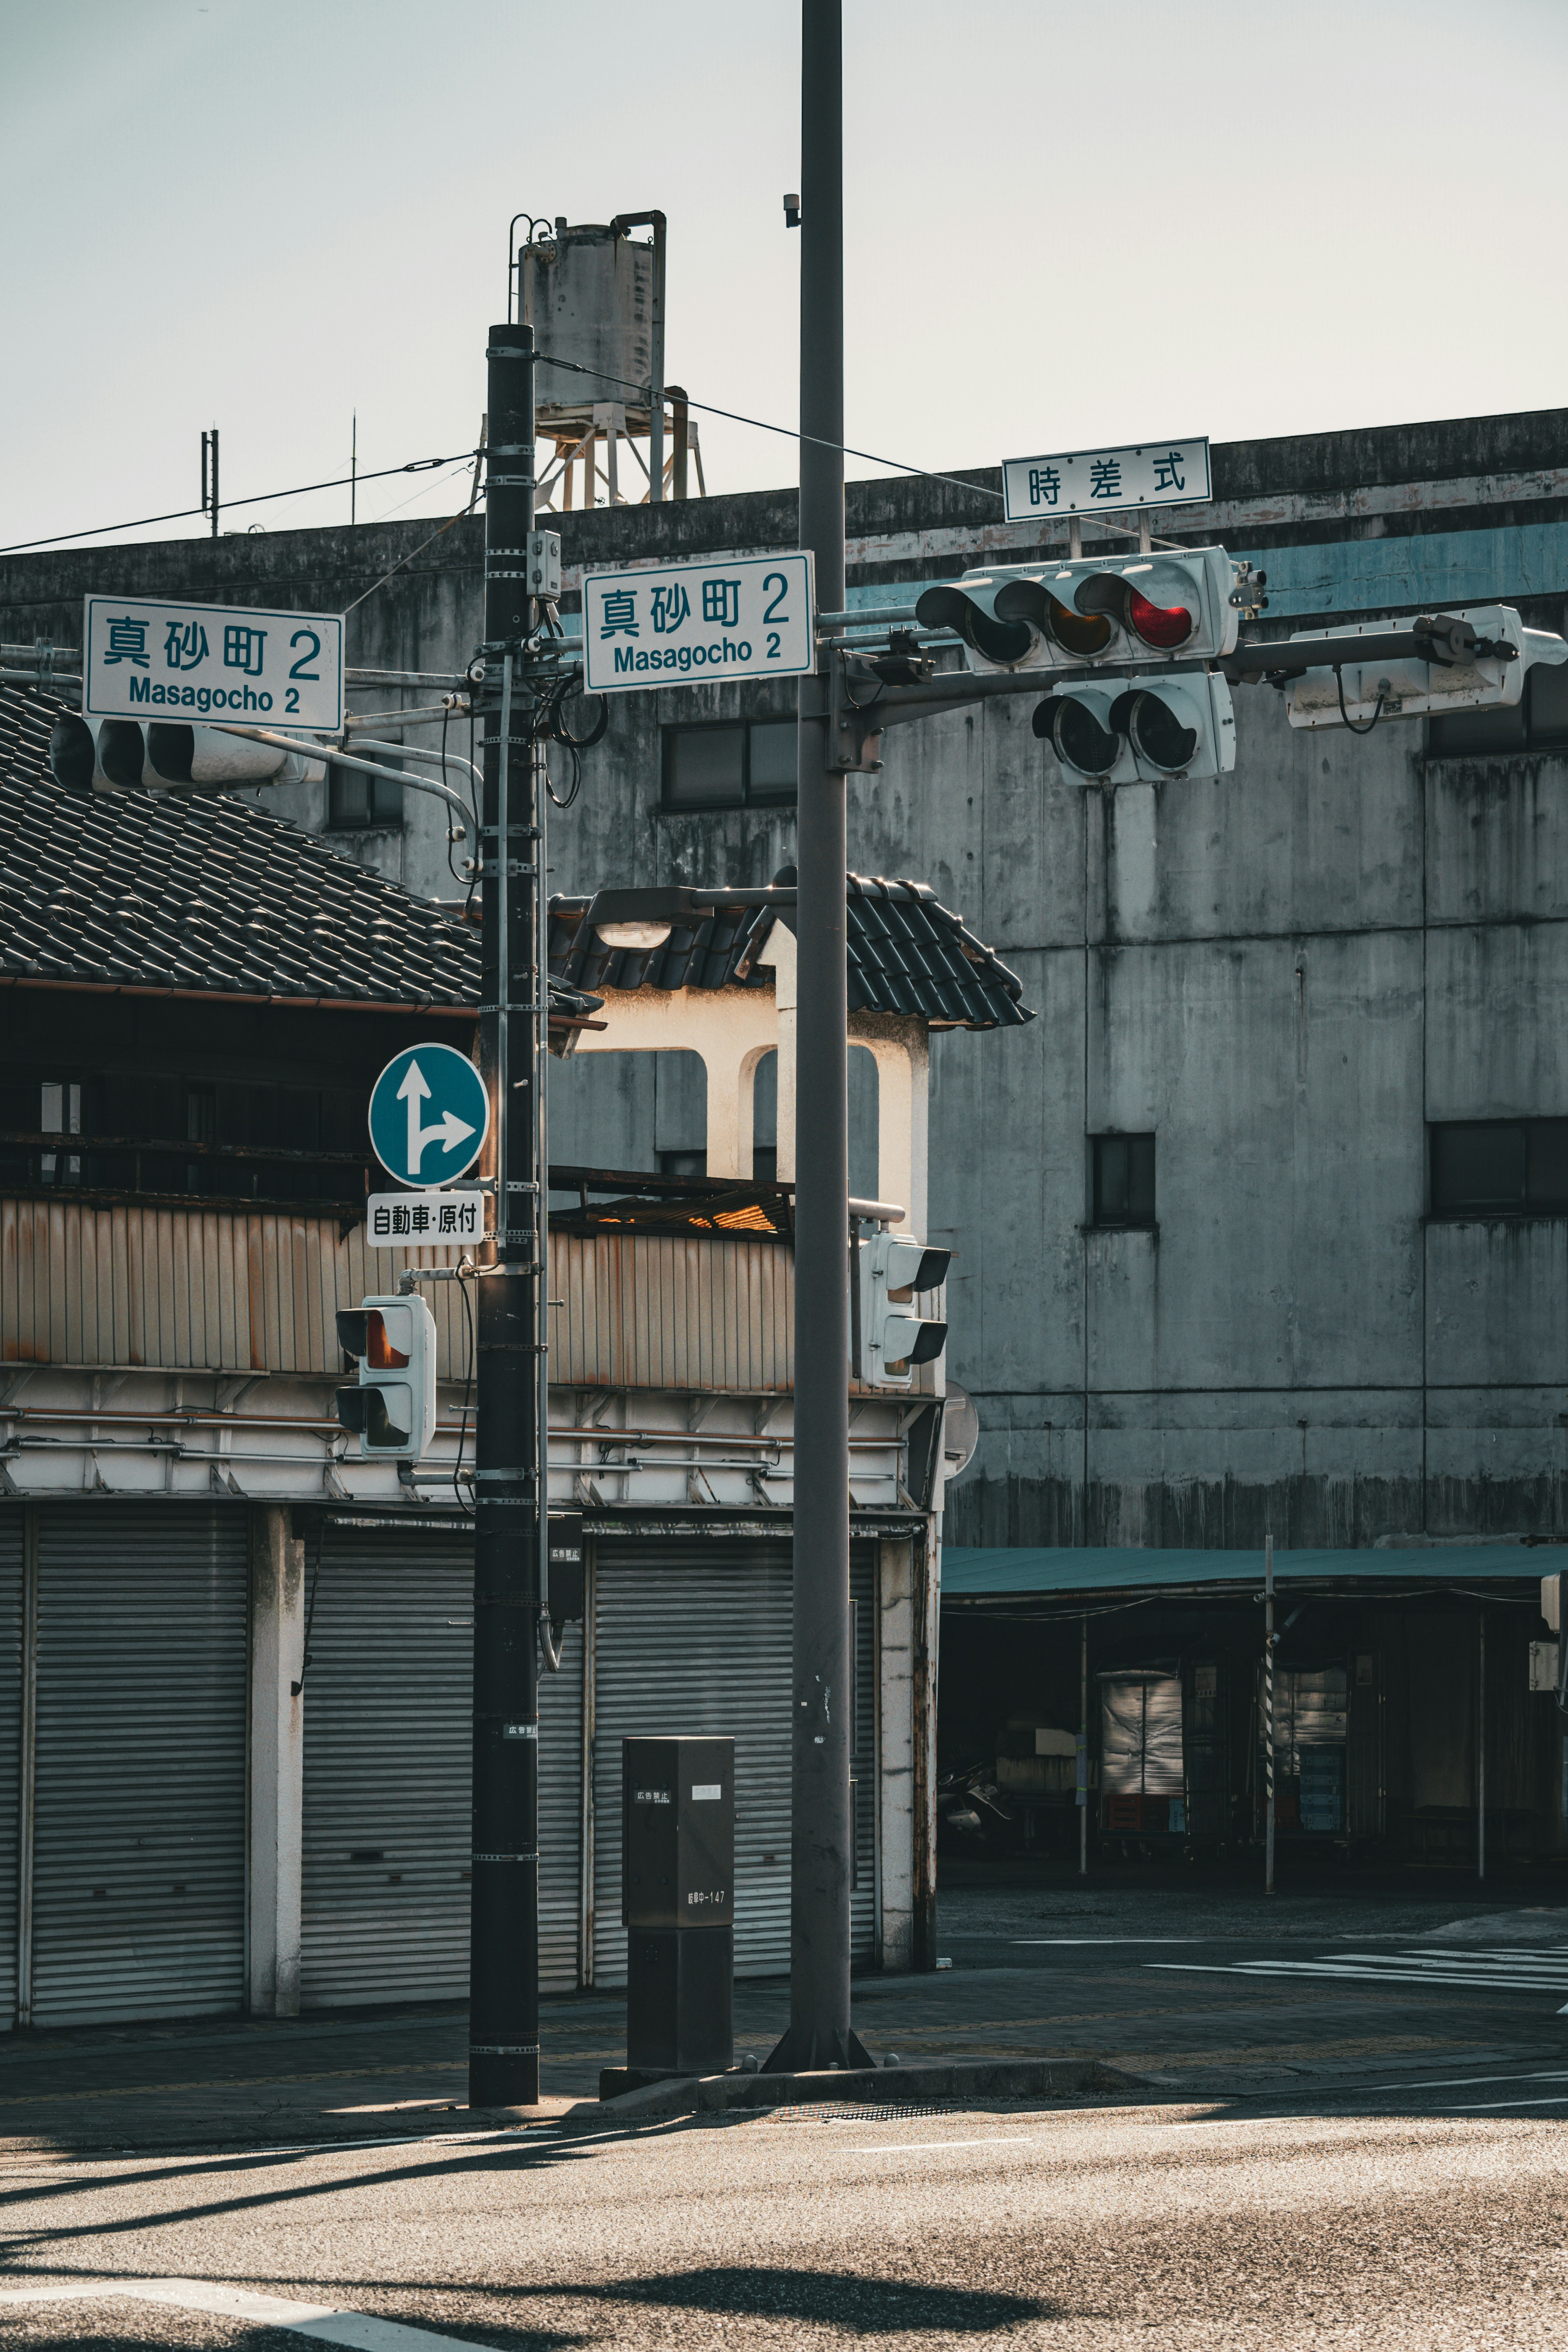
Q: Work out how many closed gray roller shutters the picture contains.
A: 4